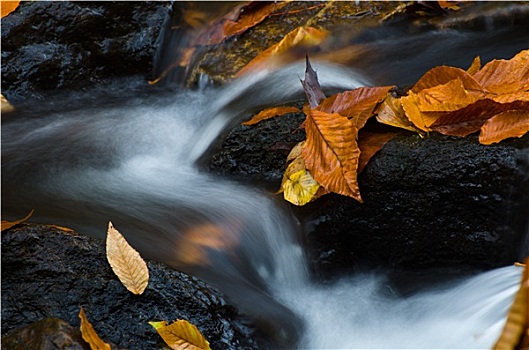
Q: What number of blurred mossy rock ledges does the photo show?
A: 1